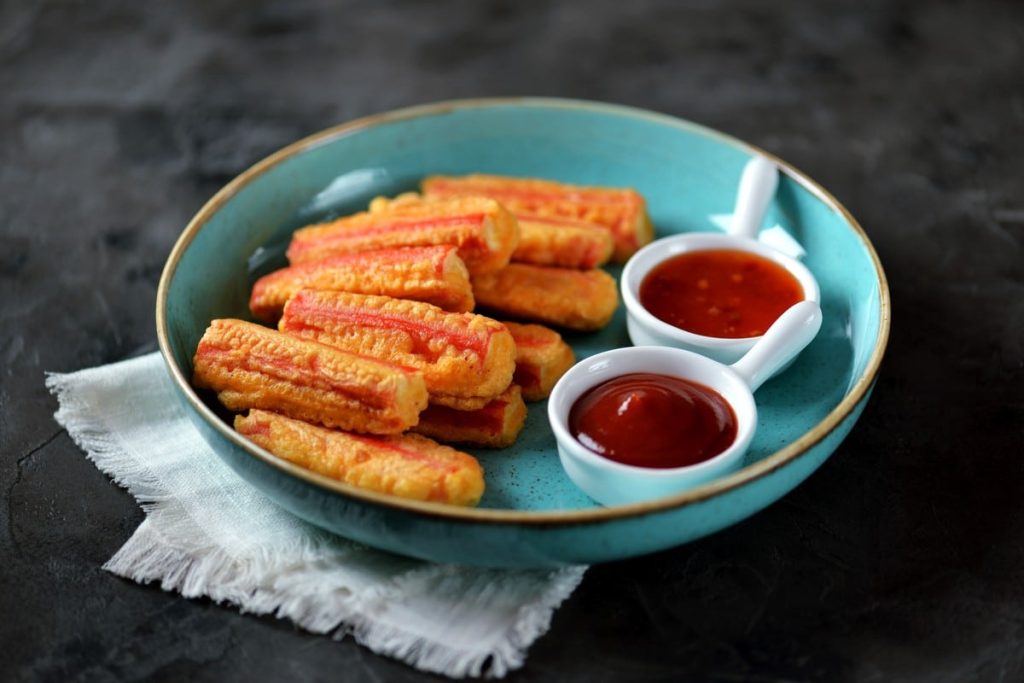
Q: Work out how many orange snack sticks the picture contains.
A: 10